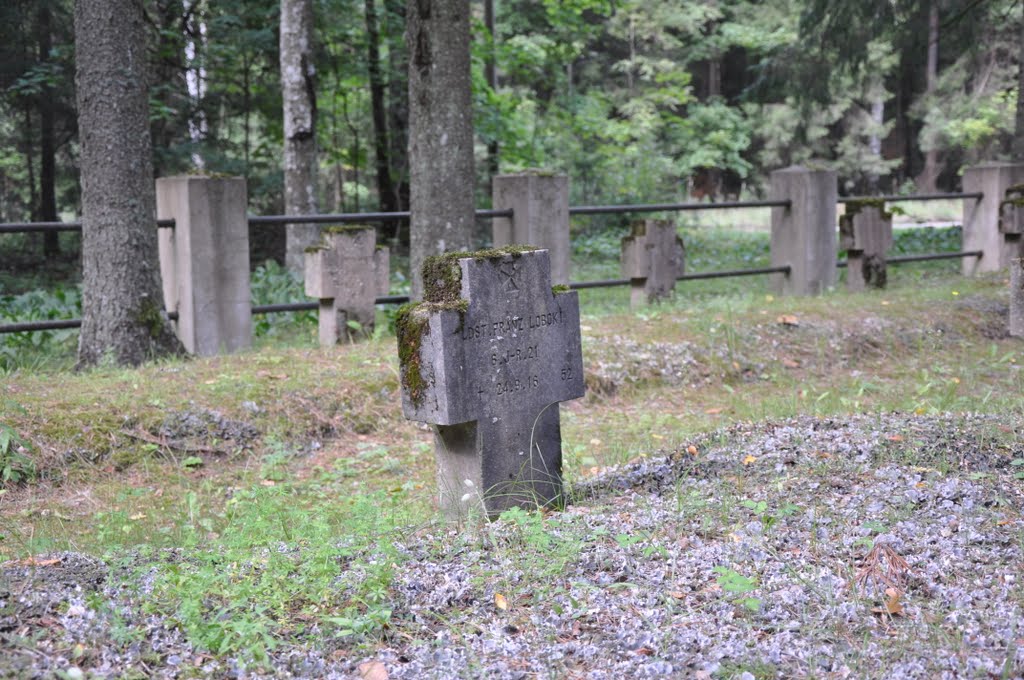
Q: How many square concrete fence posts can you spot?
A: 4